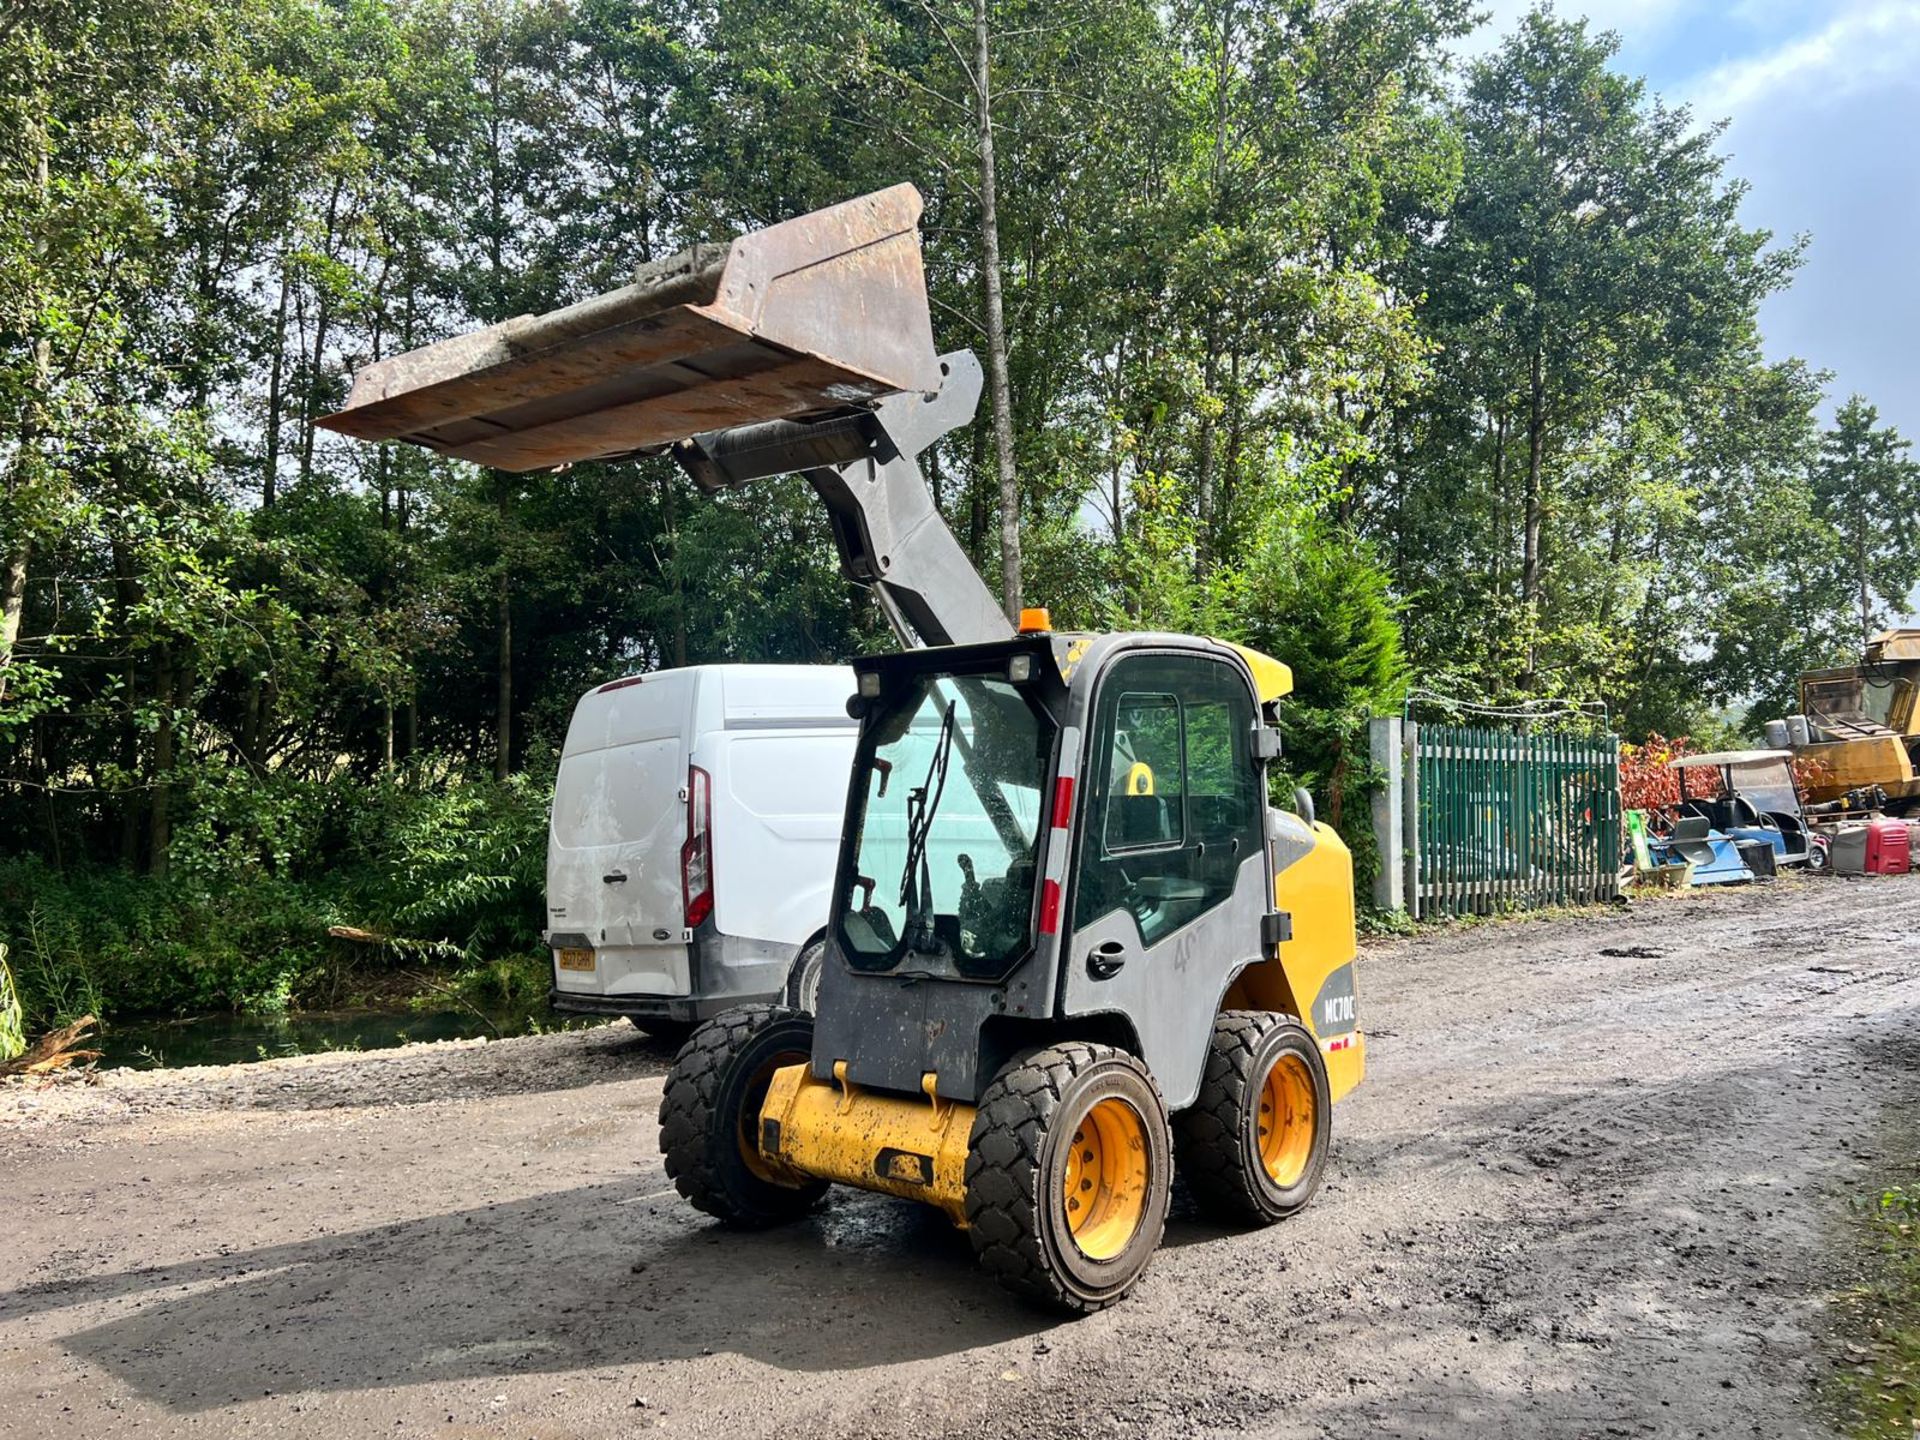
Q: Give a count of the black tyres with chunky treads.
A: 3